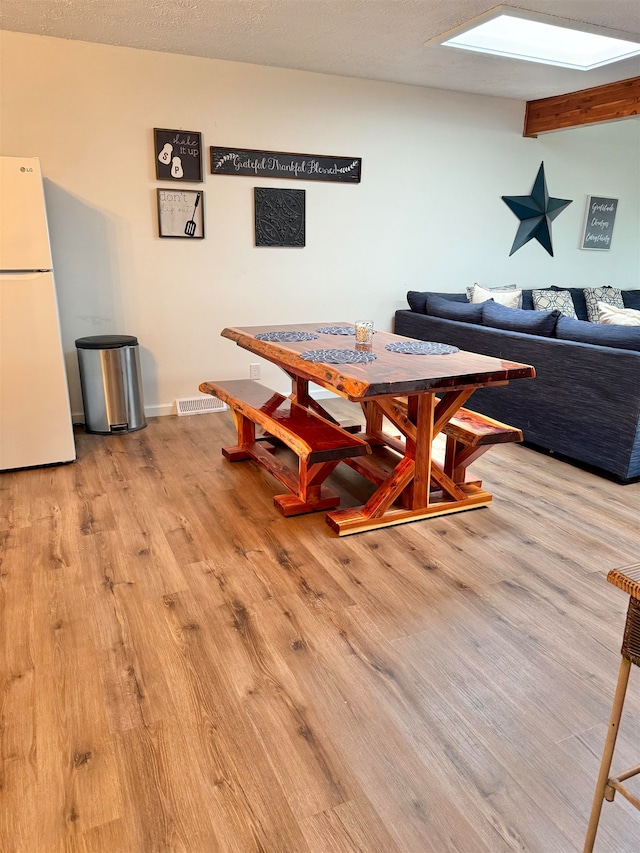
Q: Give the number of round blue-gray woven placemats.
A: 4